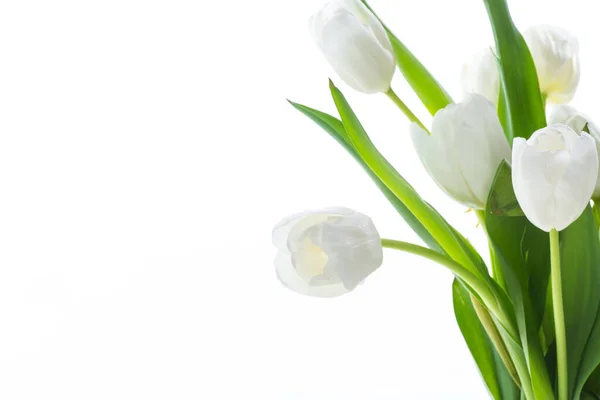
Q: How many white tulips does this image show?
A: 7